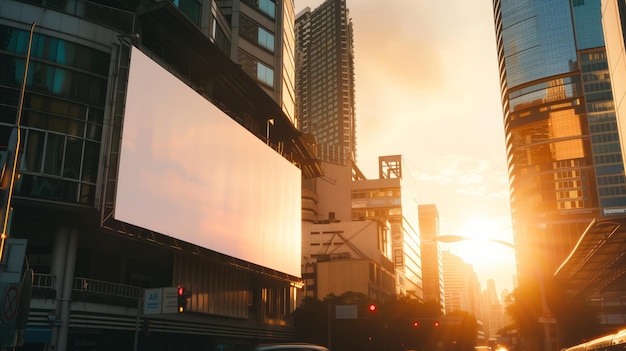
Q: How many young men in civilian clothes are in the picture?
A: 0